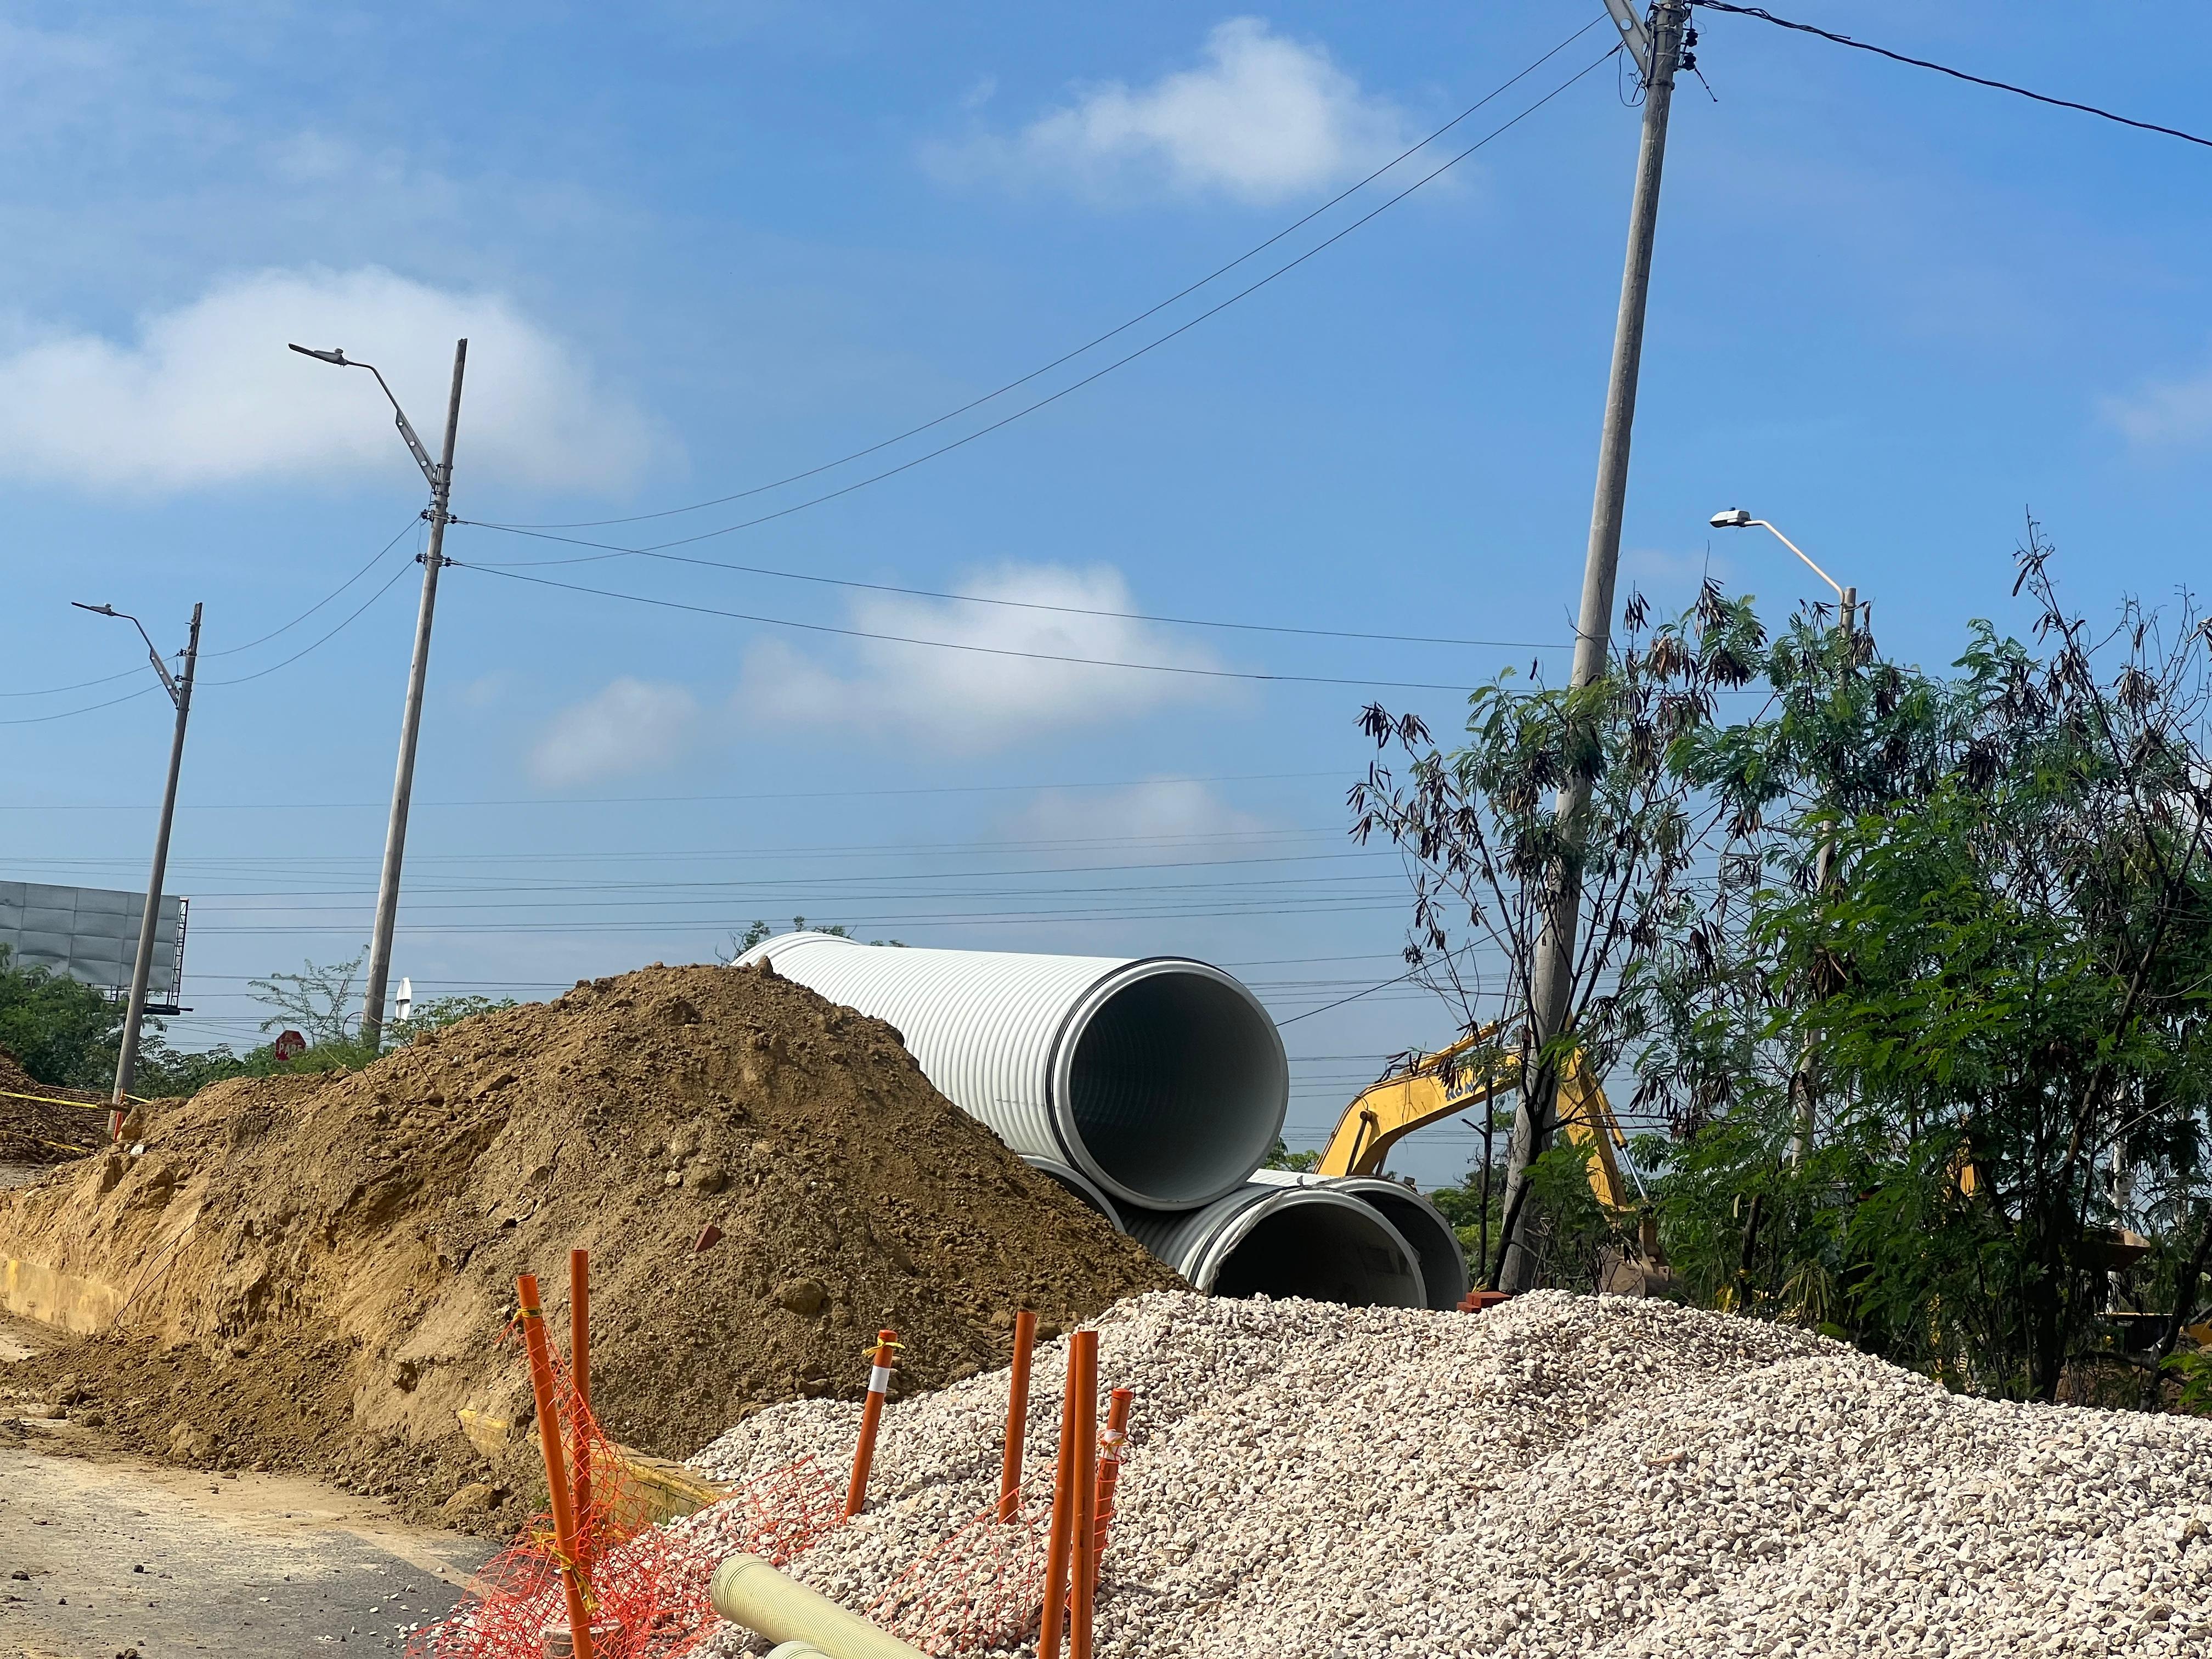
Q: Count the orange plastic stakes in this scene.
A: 7